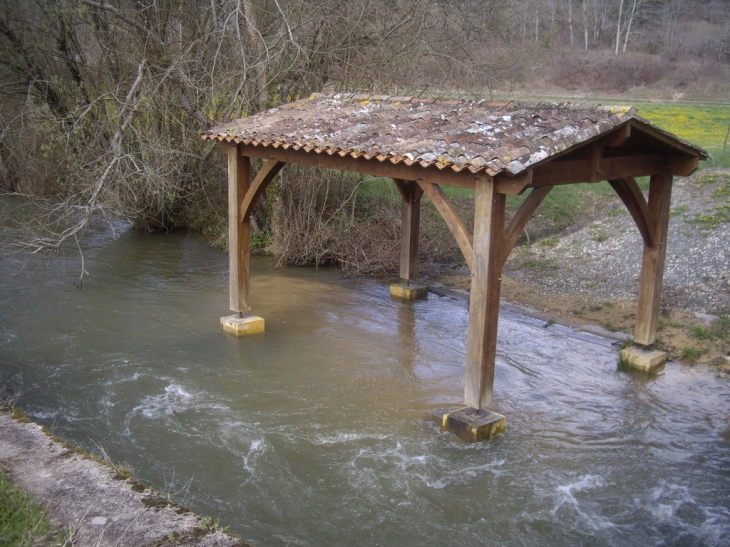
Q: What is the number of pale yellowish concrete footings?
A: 4